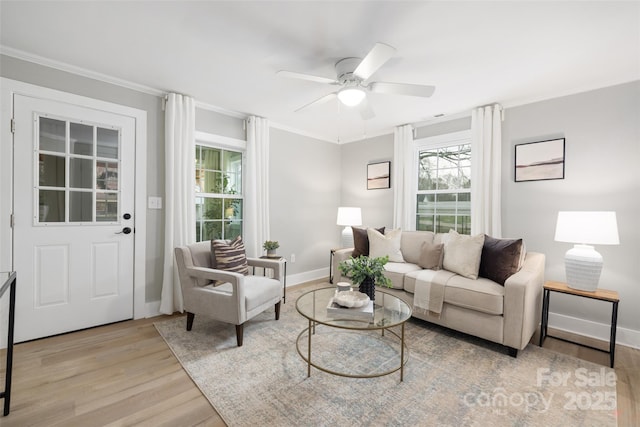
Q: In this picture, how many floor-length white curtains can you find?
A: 4